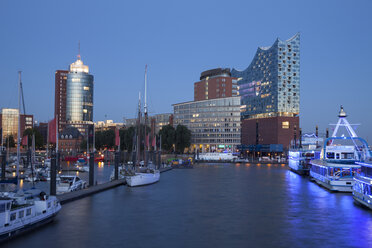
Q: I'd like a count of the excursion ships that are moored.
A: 3